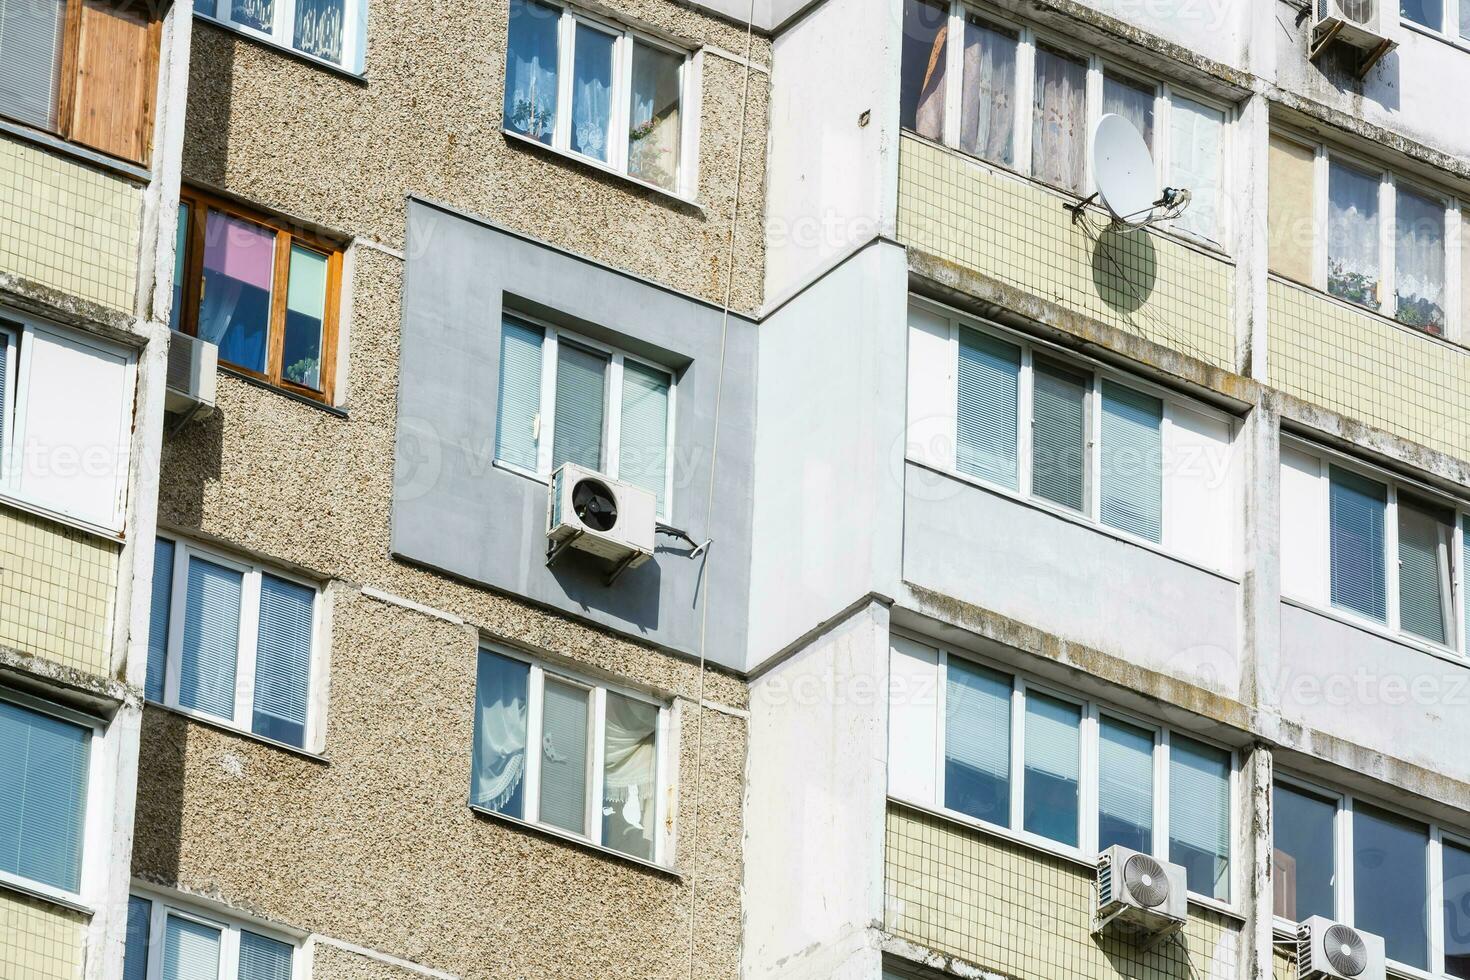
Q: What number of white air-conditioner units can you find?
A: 5